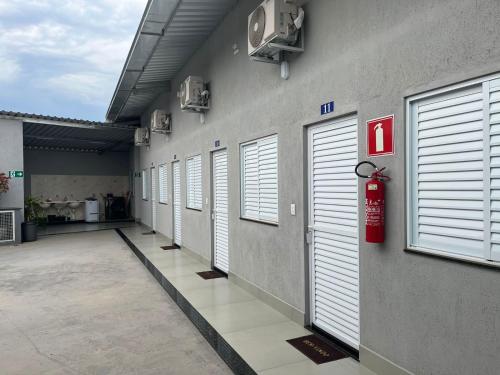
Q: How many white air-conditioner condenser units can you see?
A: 4